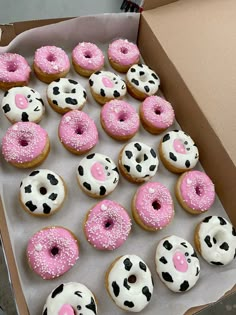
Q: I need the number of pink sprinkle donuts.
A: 12